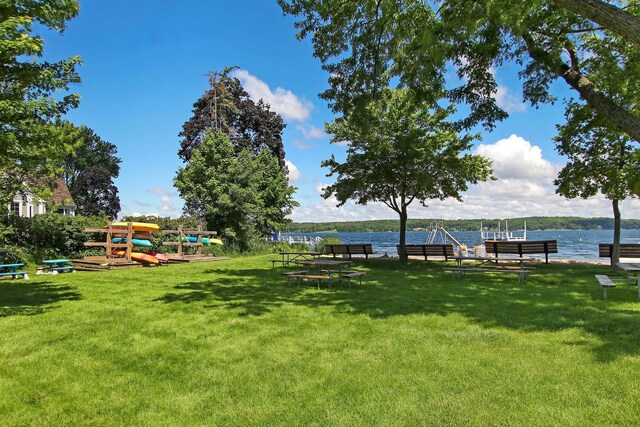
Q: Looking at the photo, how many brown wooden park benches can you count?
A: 4